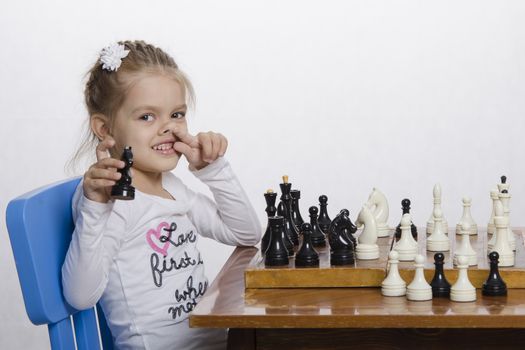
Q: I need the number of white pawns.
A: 7